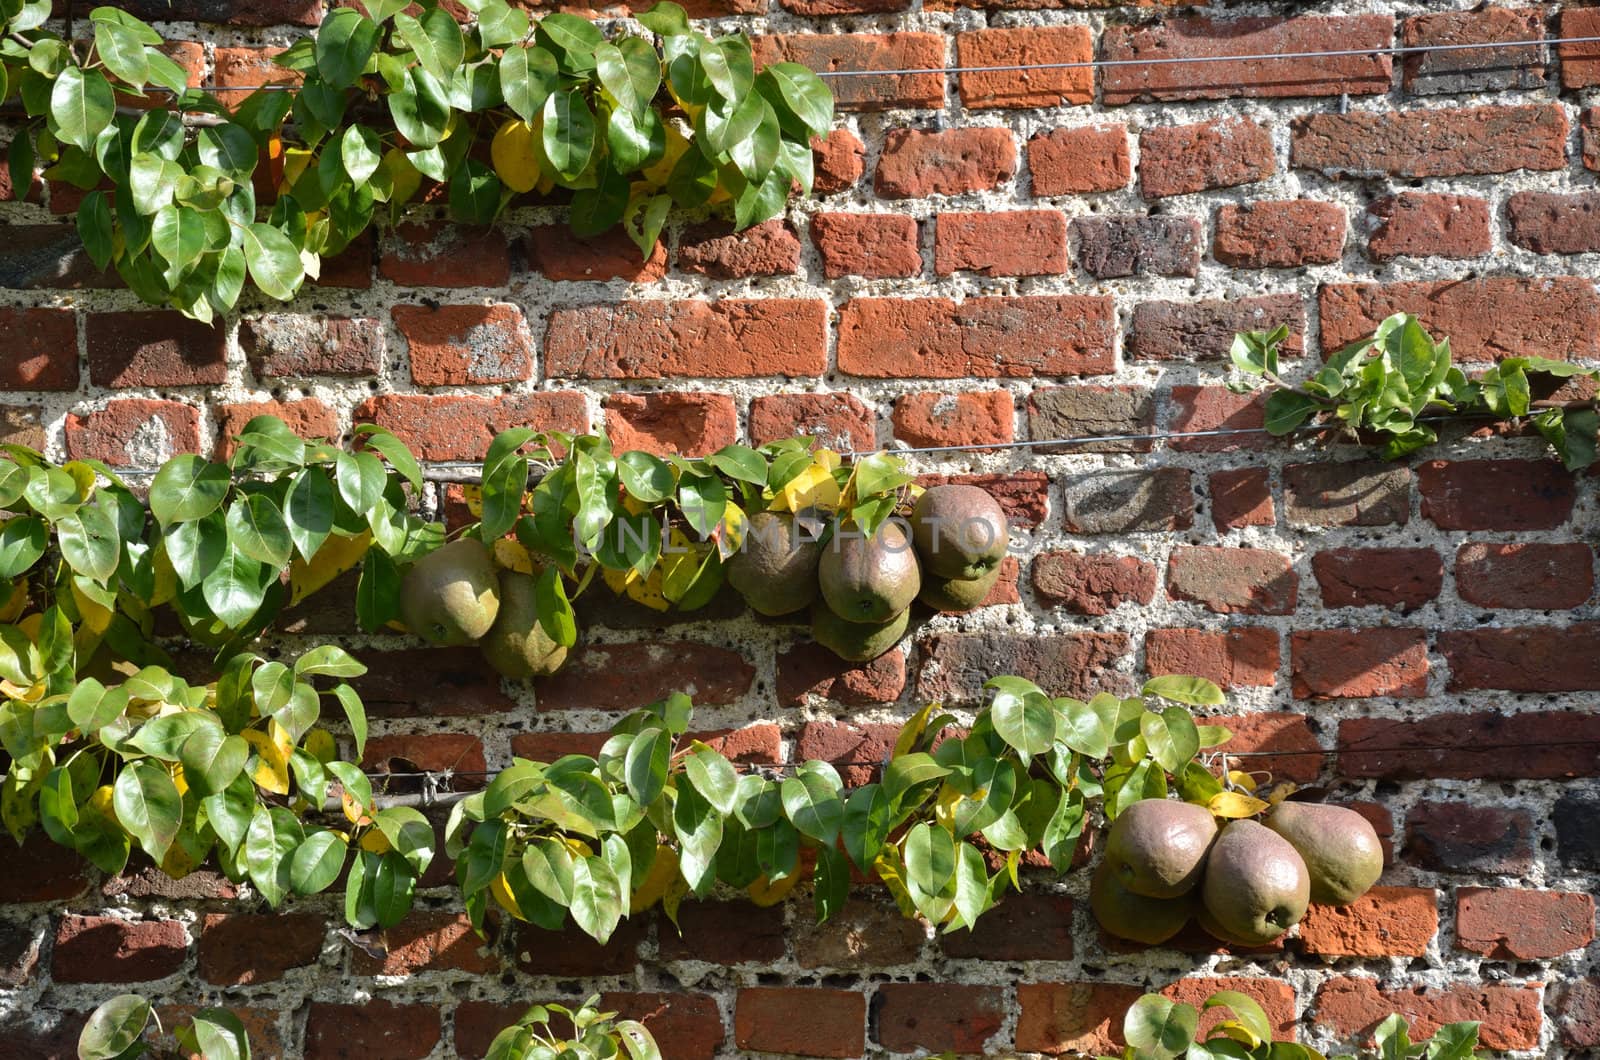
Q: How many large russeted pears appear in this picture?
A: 12